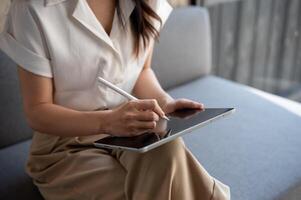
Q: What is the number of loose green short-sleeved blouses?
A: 0